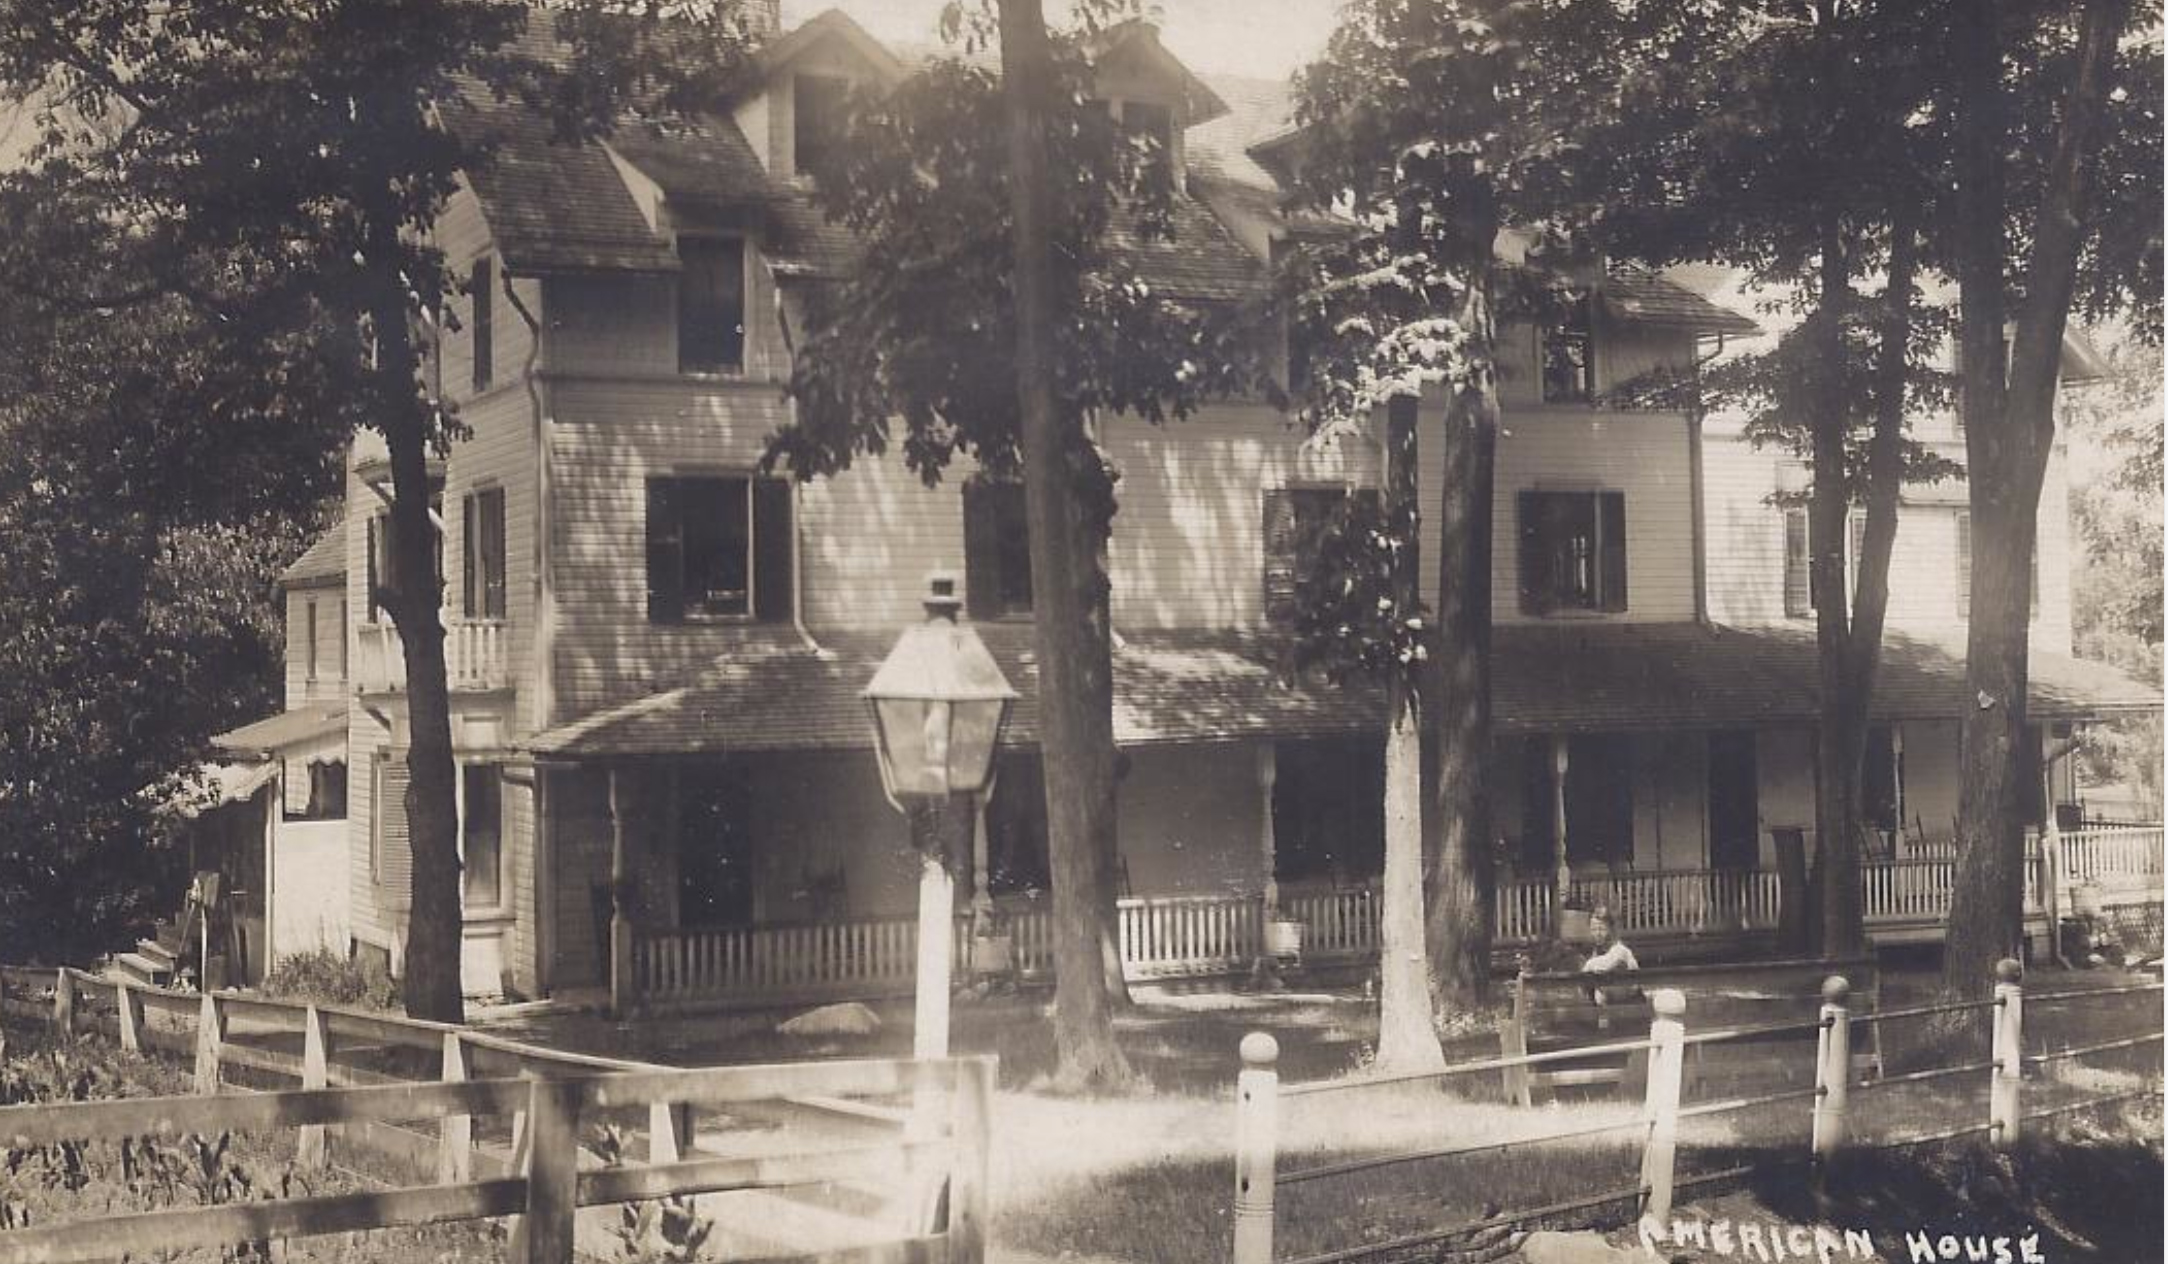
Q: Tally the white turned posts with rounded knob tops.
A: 4